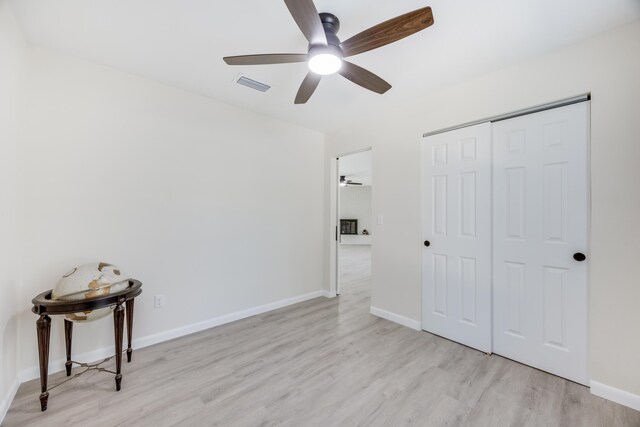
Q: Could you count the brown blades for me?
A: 5